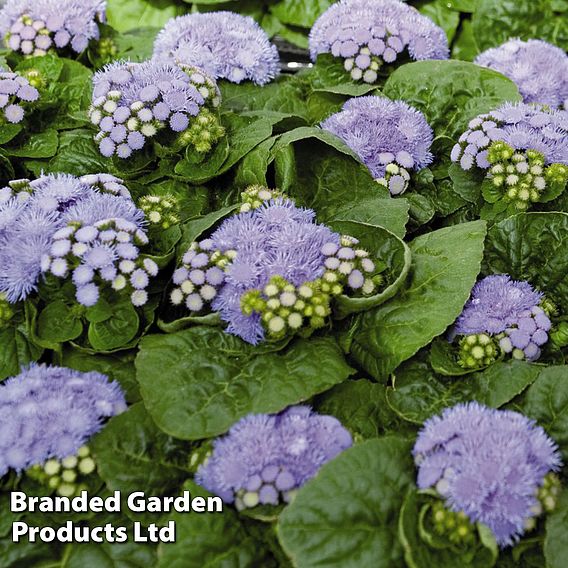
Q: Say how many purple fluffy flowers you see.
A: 14